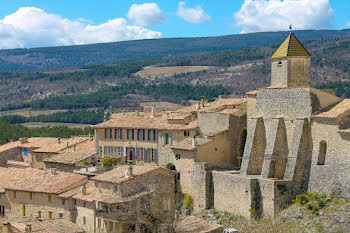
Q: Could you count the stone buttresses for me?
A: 3